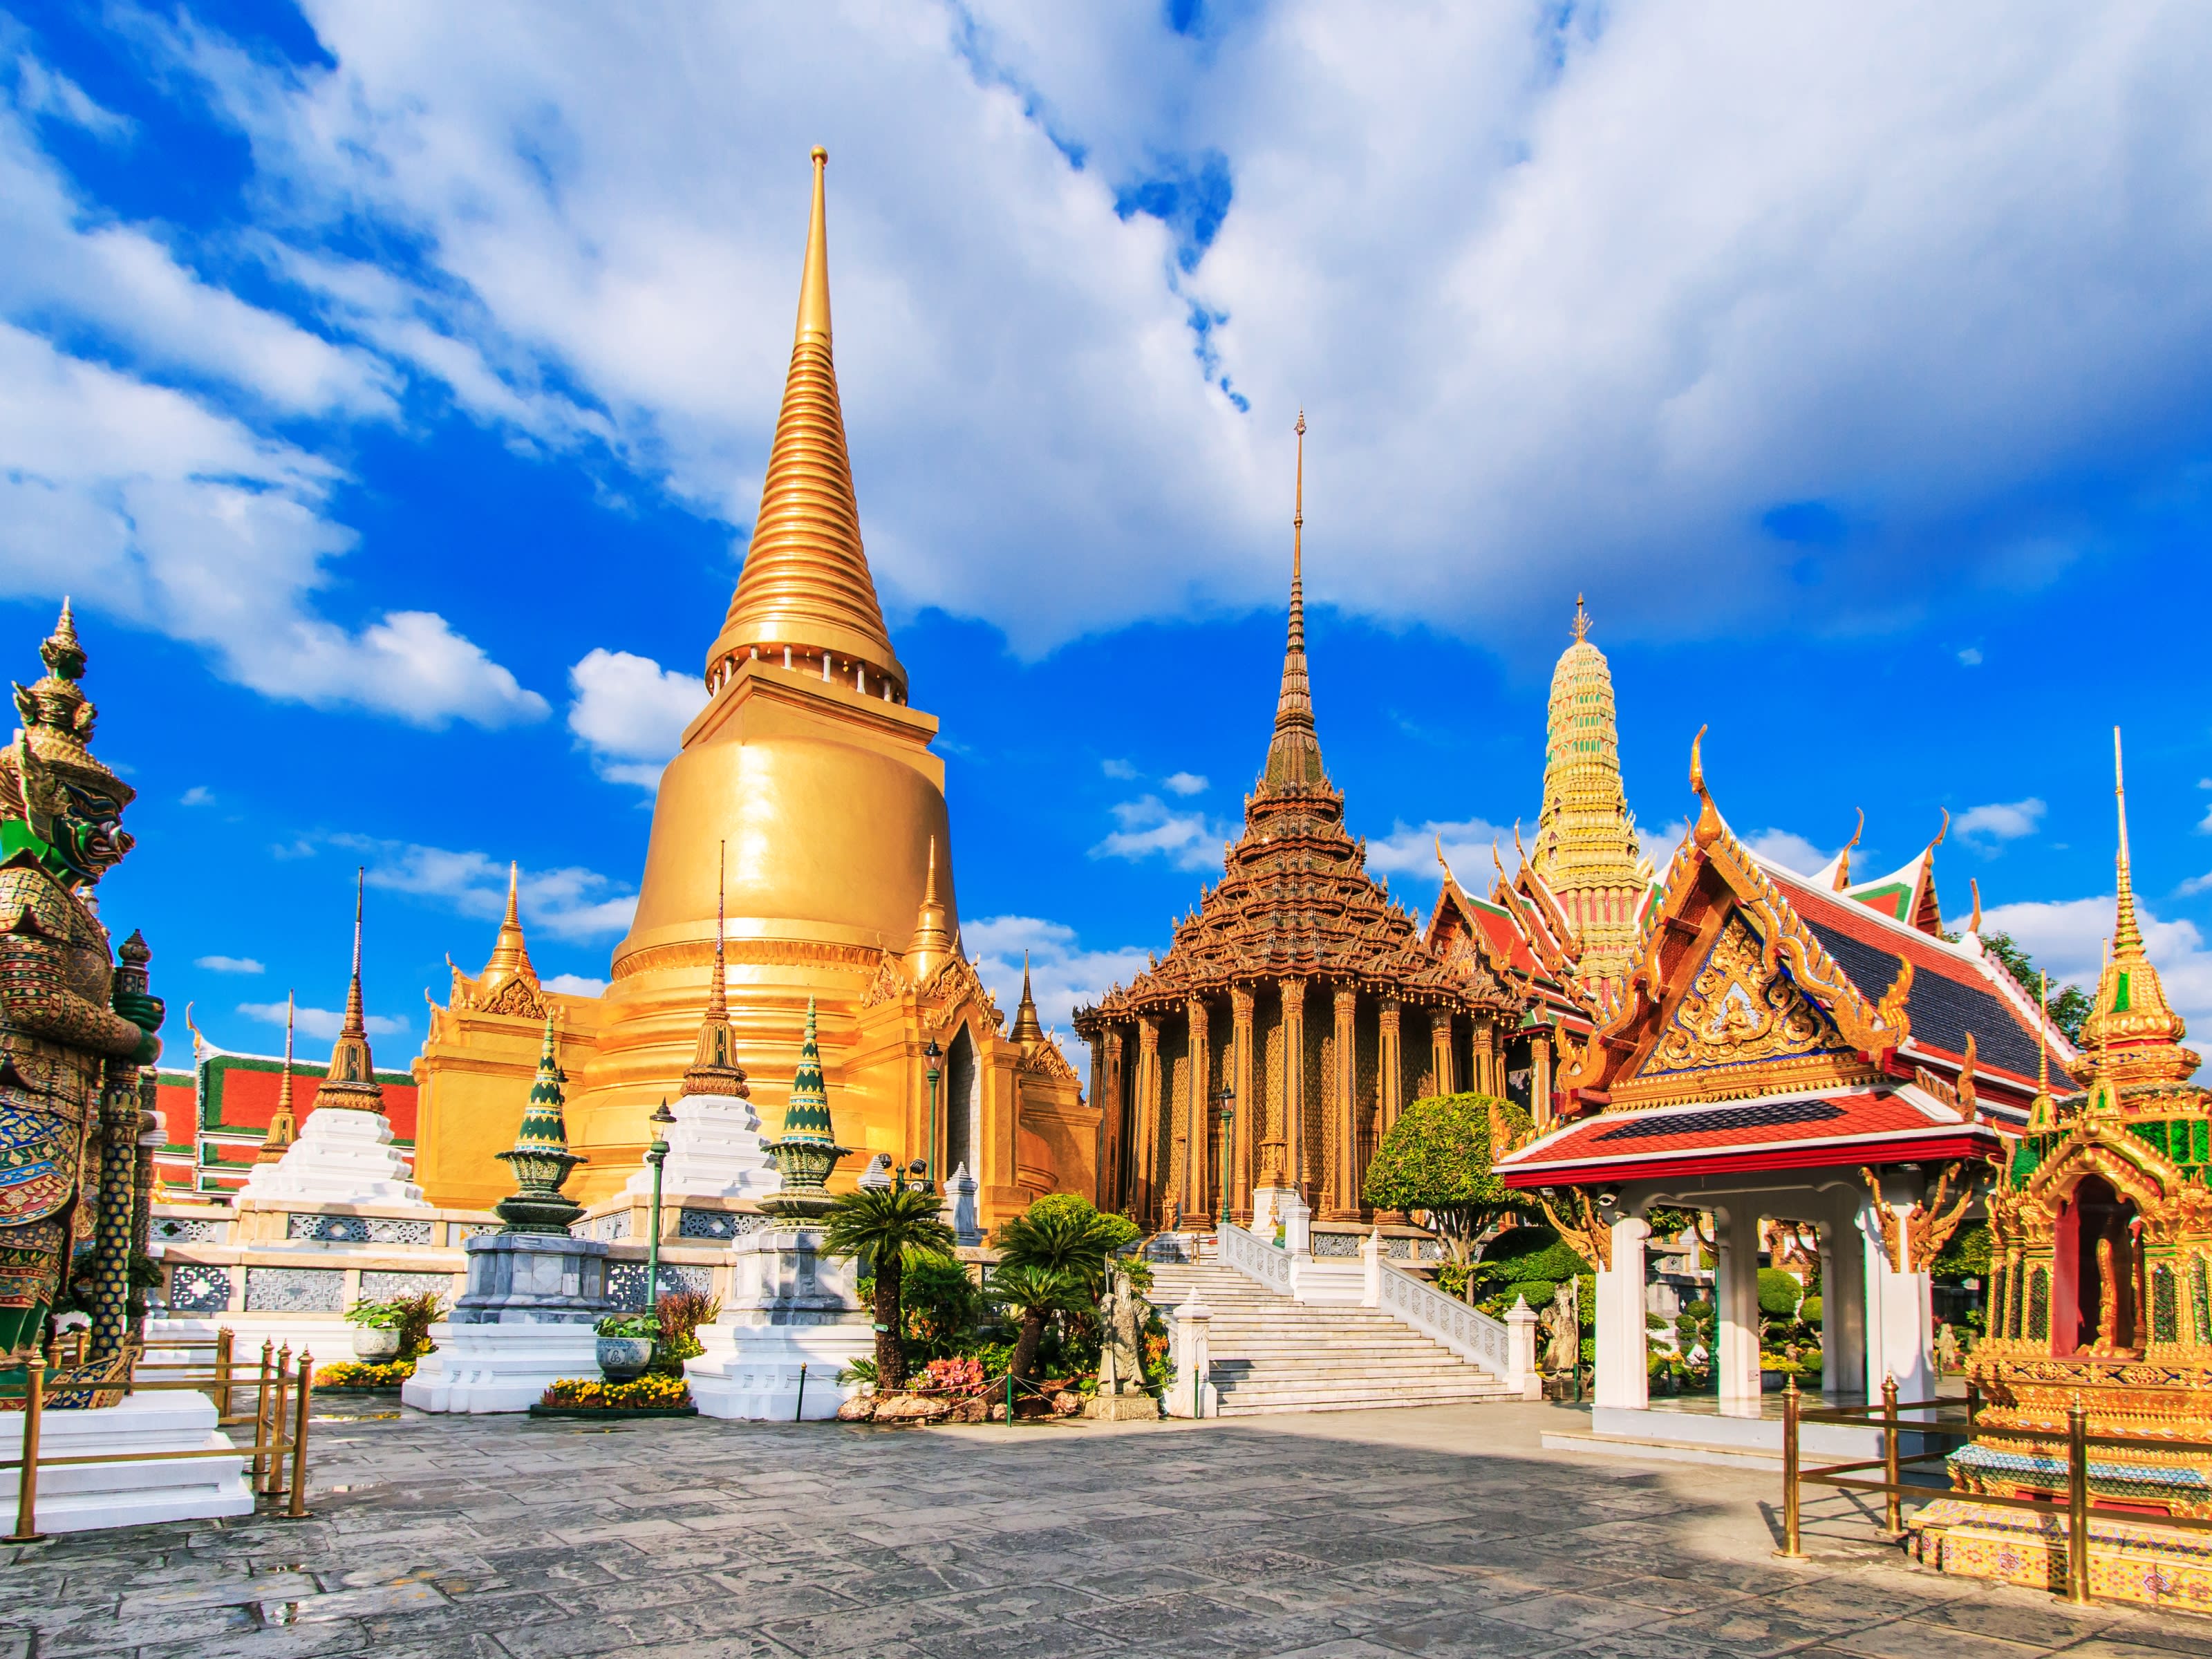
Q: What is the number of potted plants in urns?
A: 2